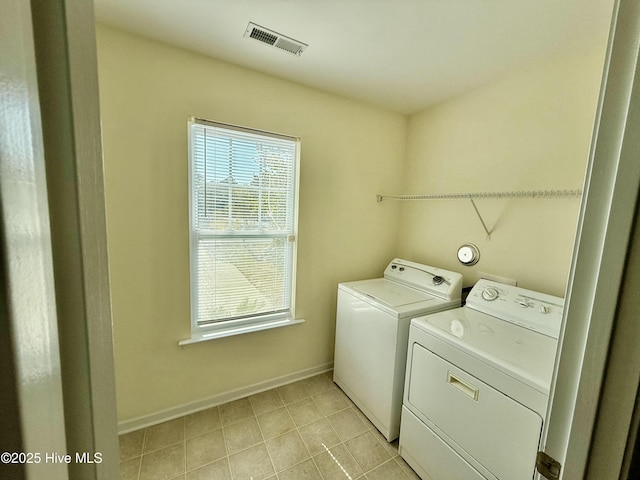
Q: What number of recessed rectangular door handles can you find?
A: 1